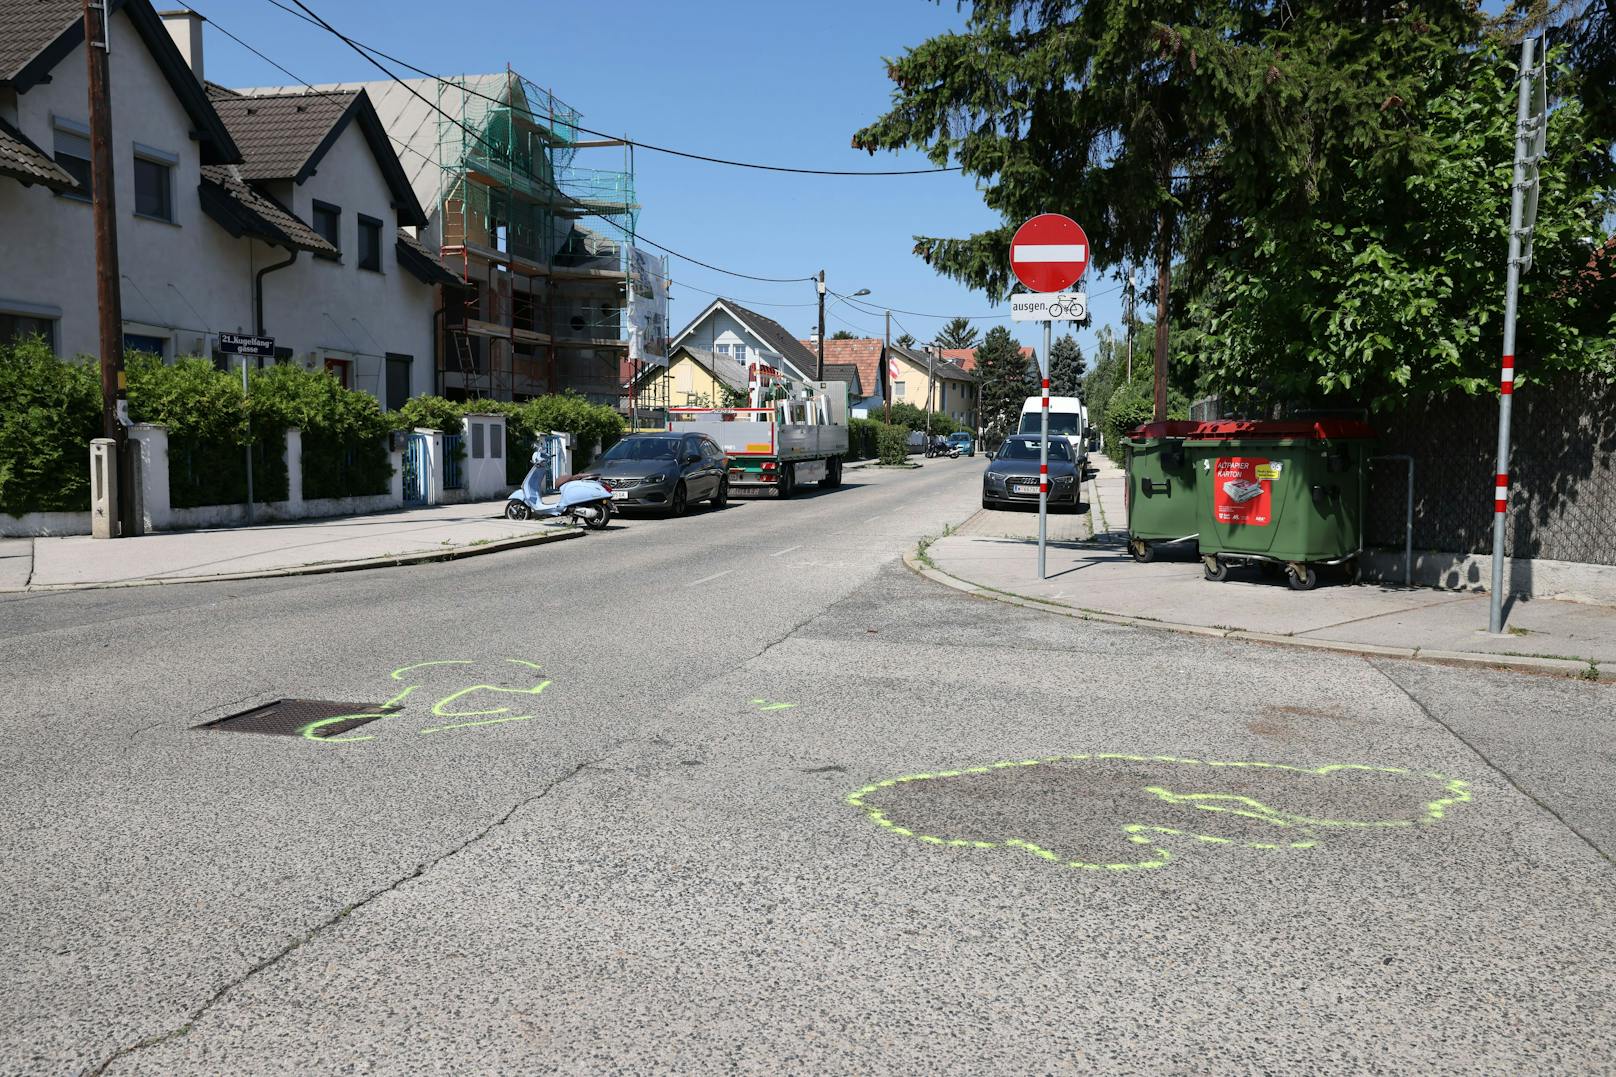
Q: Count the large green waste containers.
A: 2